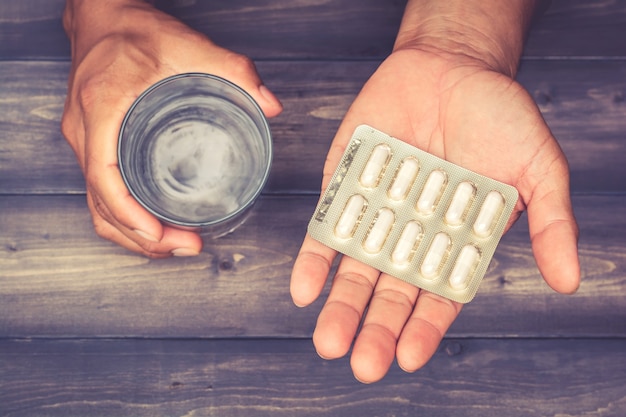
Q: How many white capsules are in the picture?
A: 10